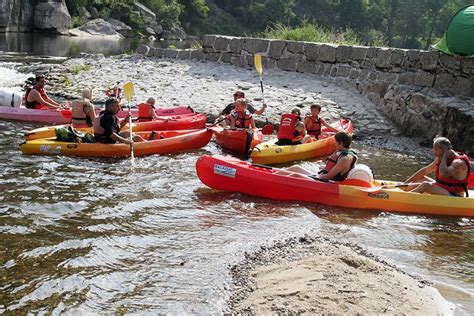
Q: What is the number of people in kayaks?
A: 10